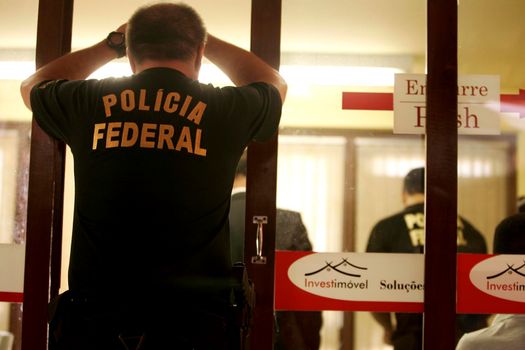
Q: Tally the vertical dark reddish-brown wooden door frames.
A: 3